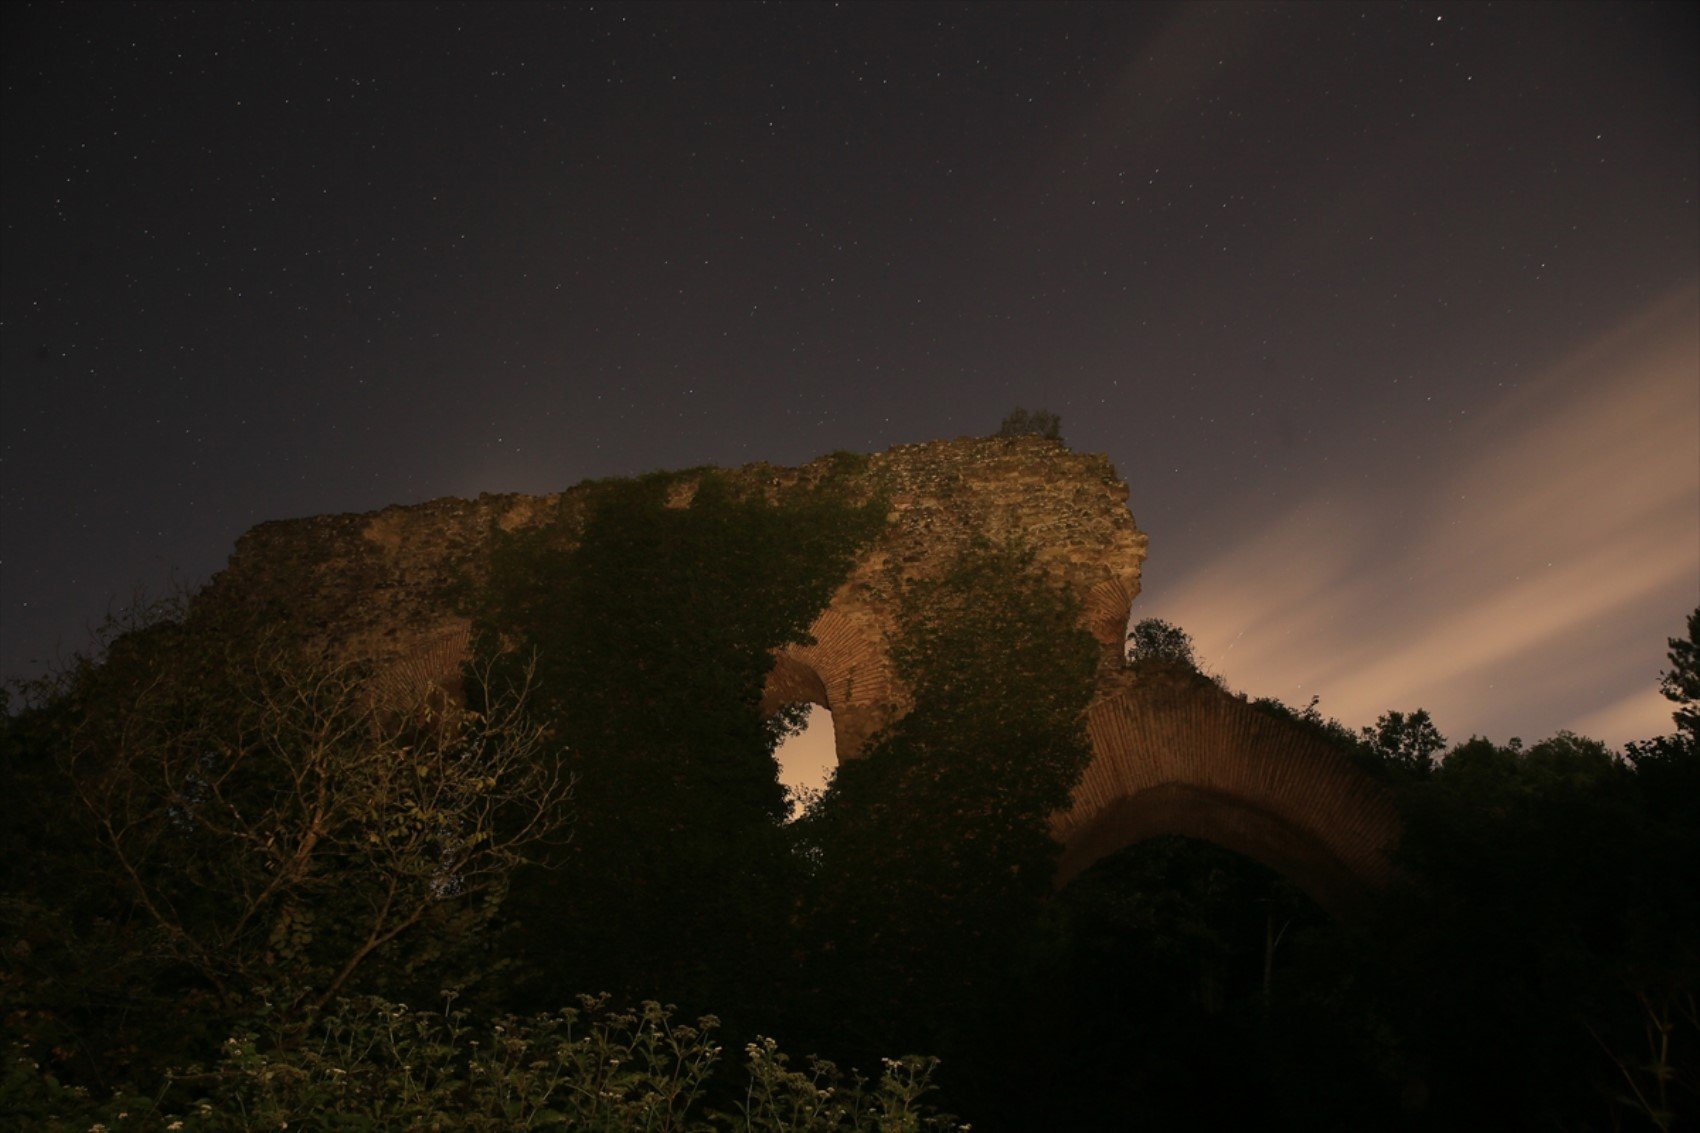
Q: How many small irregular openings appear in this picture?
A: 1